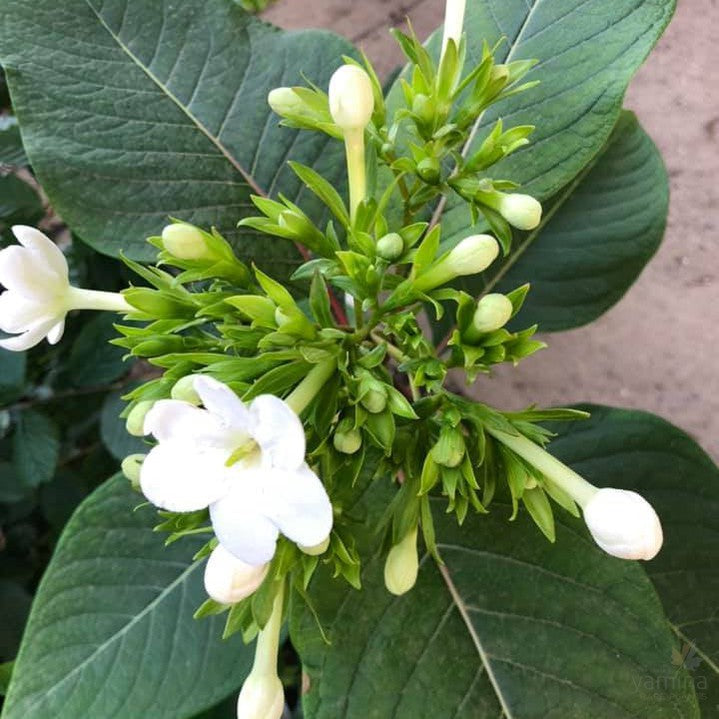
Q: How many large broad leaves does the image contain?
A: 6